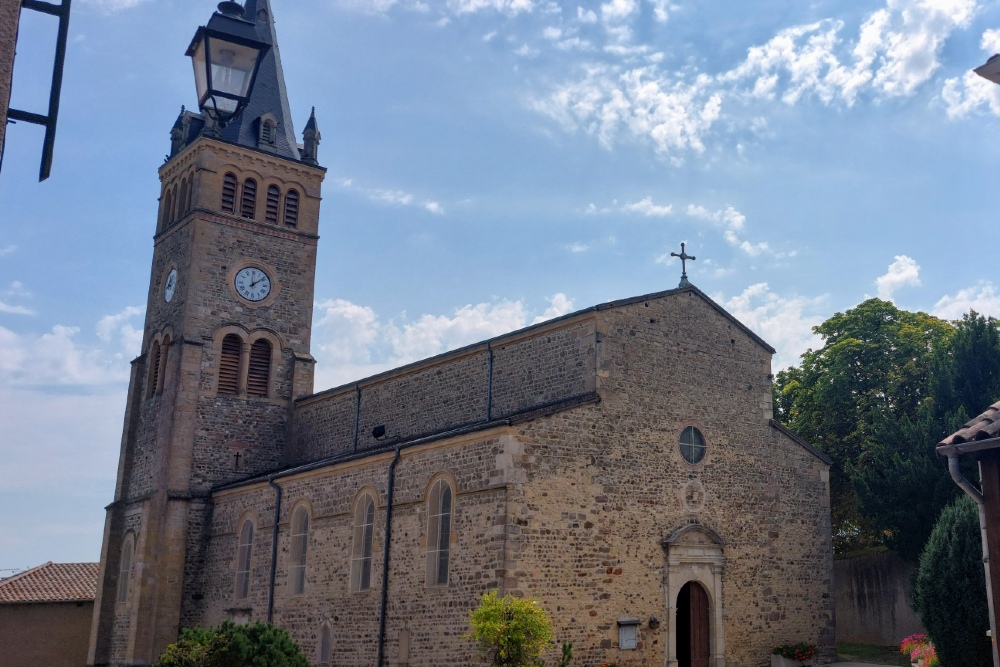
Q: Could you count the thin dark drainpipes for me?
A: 4